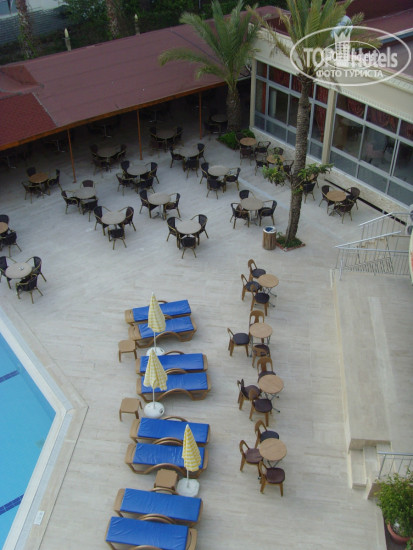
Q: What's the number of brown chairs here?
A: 12